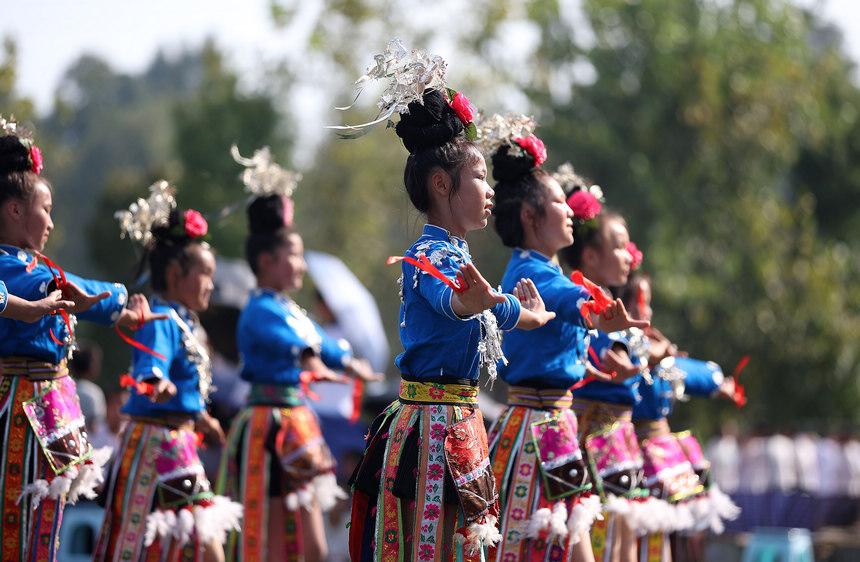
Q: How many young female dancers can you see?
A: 7